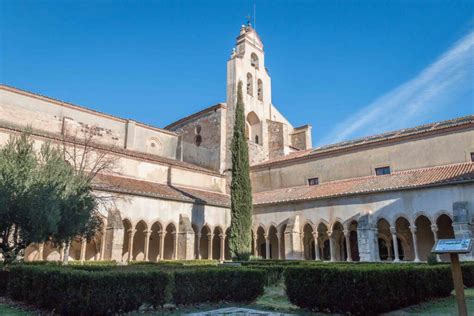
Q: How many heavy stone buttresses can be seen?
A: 5